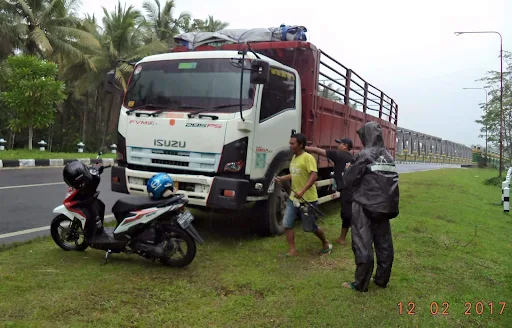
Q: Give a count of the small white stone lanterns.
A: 4